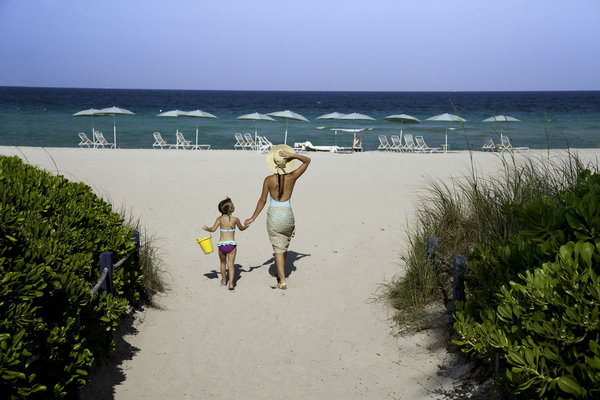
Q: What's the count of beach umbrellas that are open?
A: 11